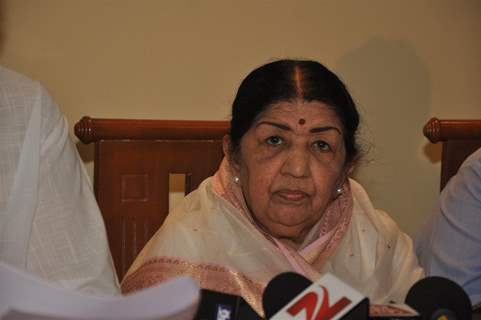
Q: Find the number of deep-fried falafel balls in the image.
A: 0